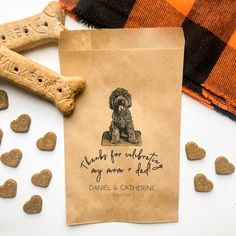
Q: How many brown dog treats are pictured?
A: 13